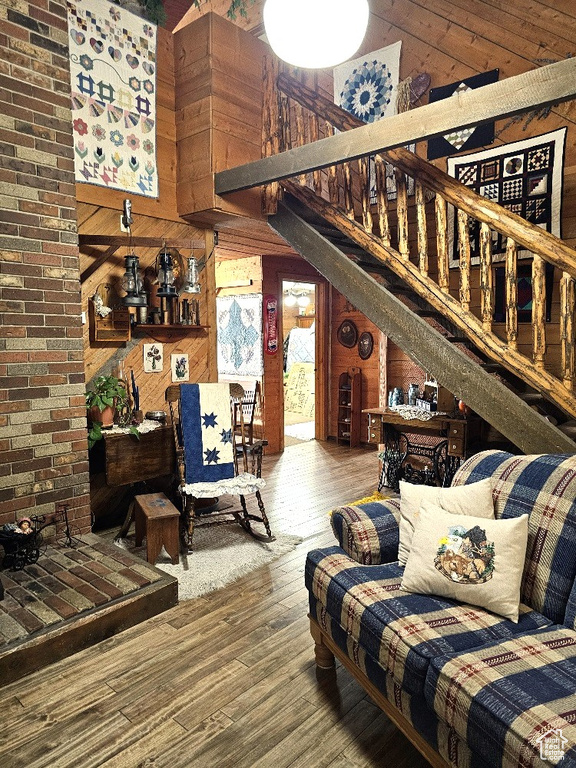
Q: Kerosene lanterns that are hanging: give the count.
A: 3